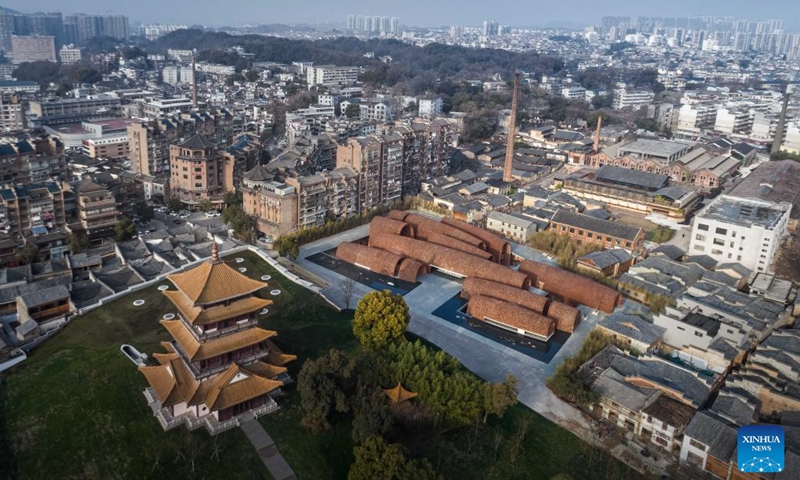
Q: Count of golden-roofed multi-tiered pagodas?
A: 1